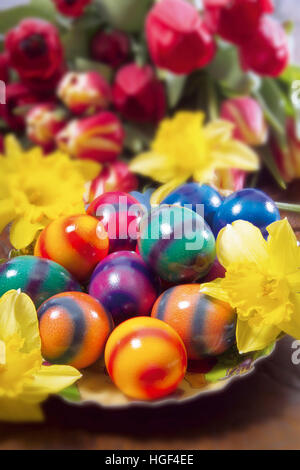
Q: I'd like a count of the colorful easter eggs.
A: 10